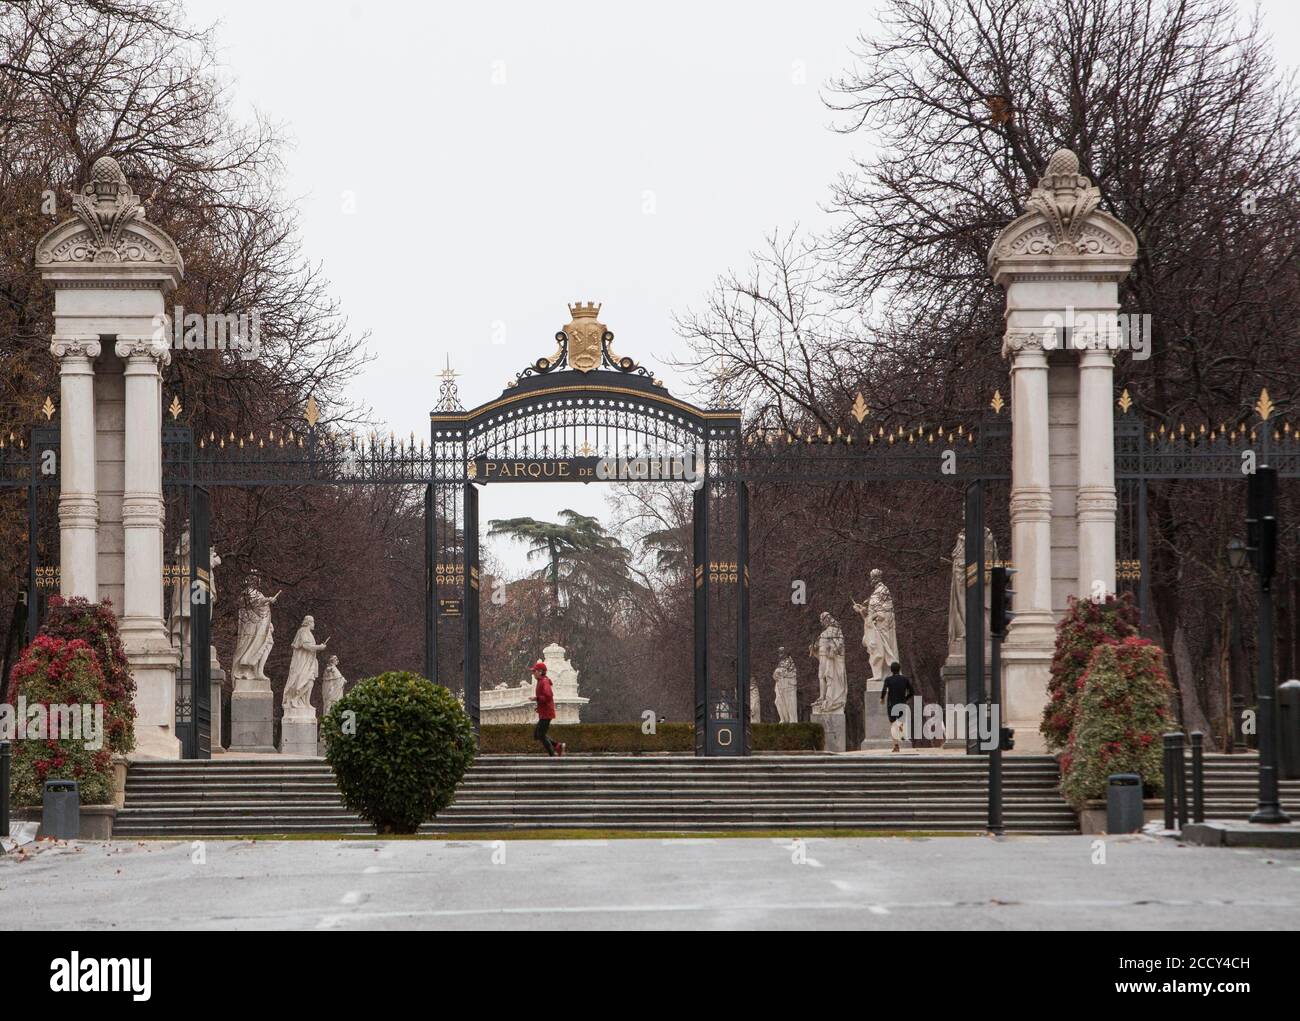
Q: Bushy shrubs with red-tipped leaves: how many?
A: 4